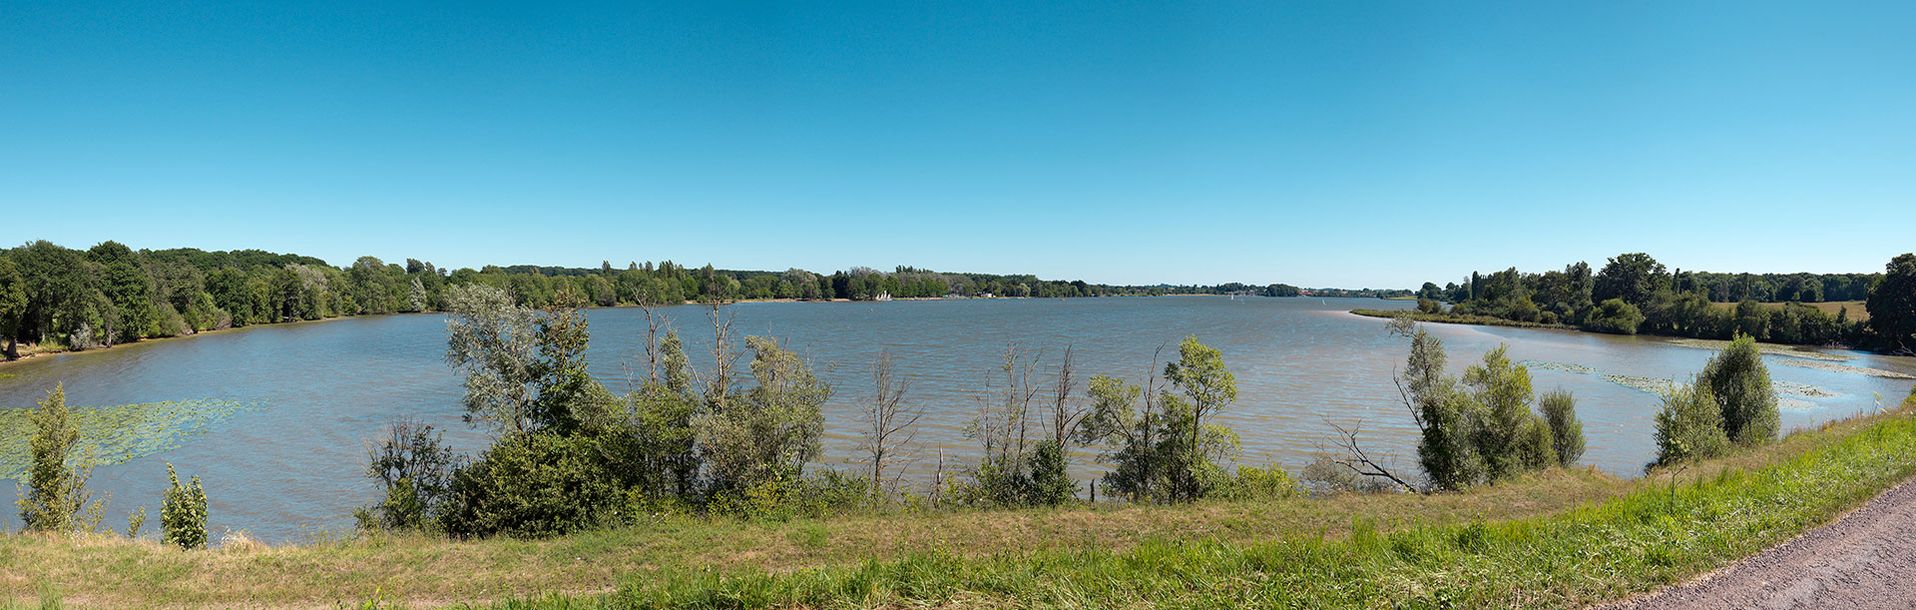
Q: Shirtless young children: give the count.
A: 0